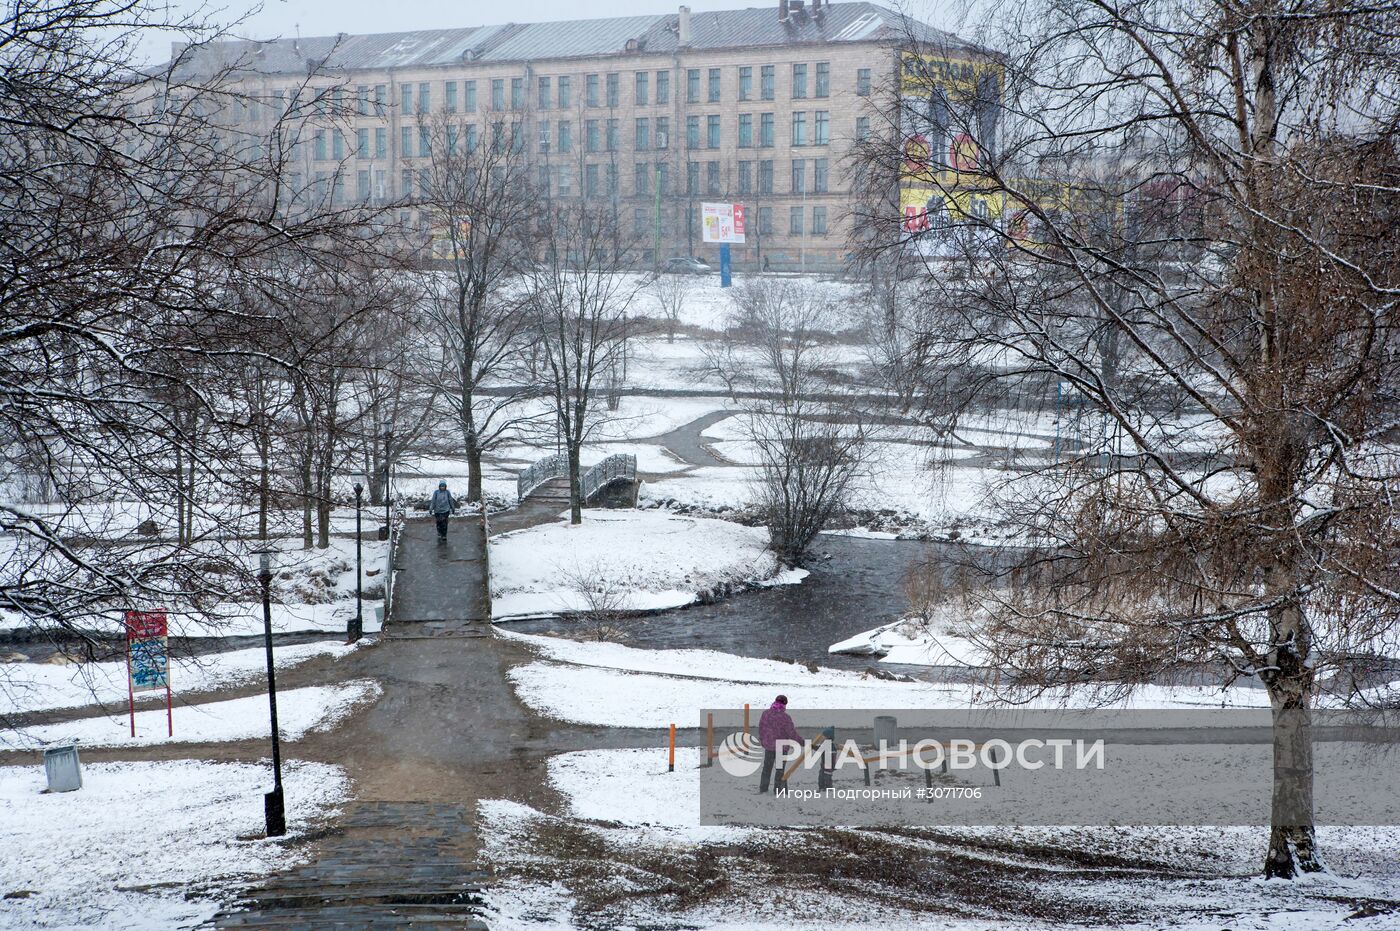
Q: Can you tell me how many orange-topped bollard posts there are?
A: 3